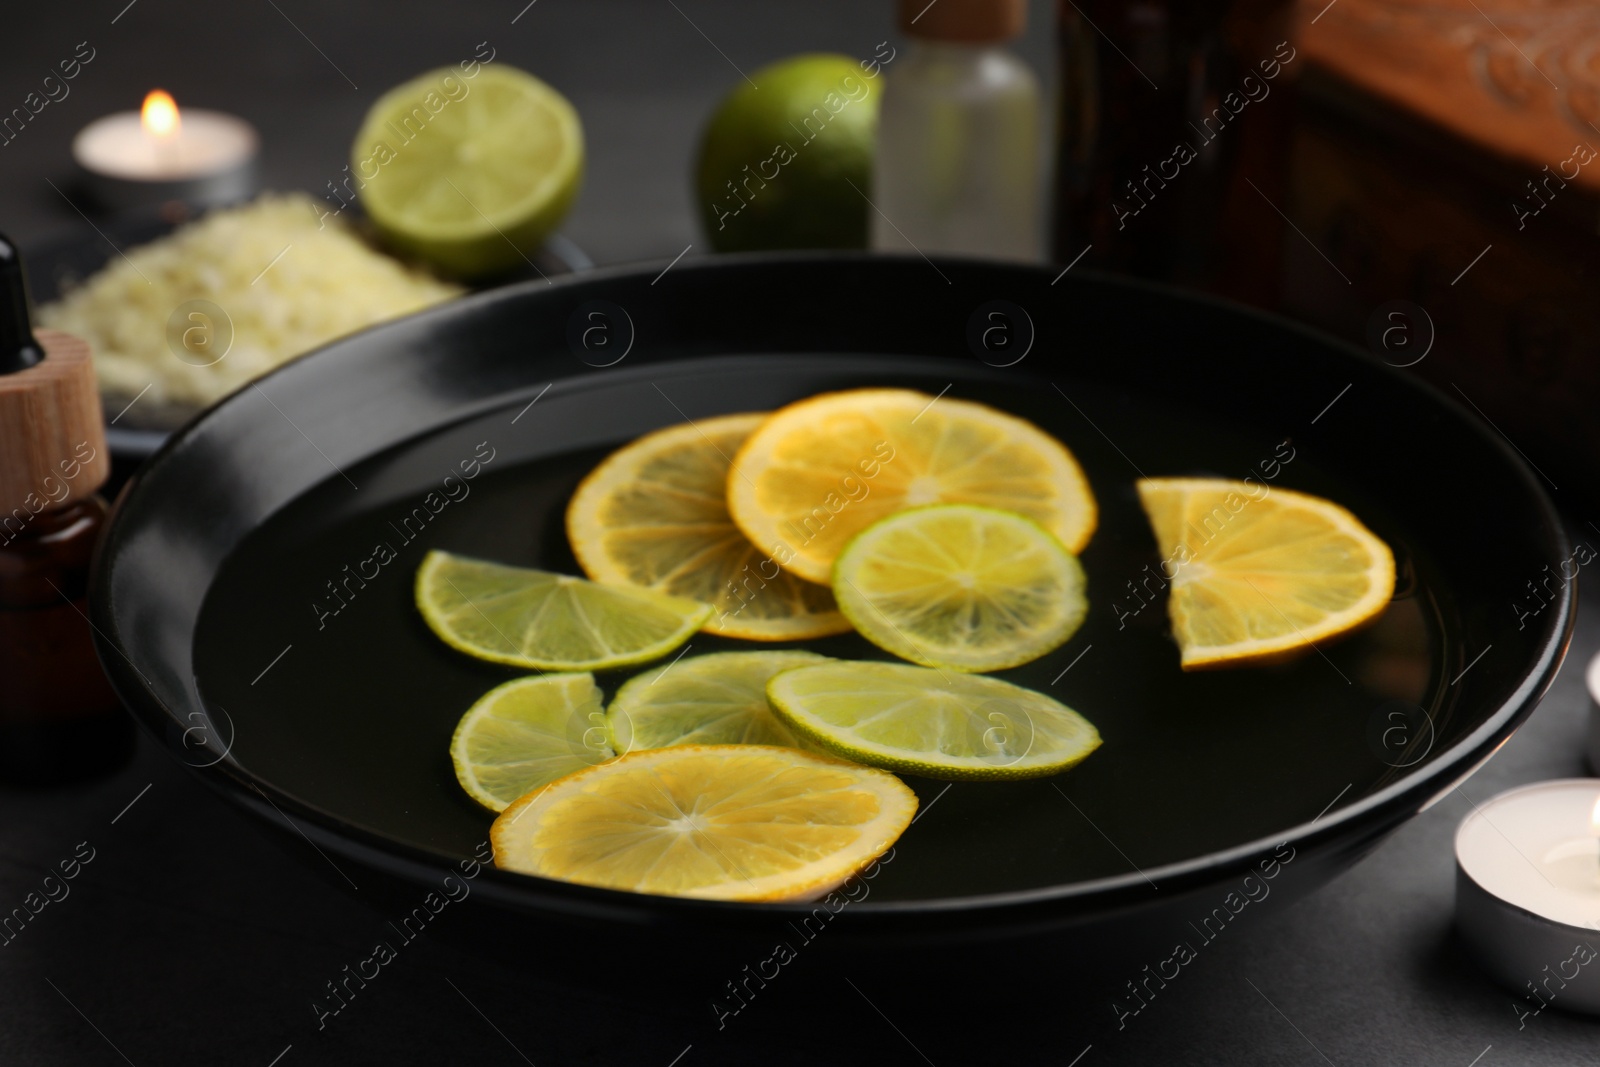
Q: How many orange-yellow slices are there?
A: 4